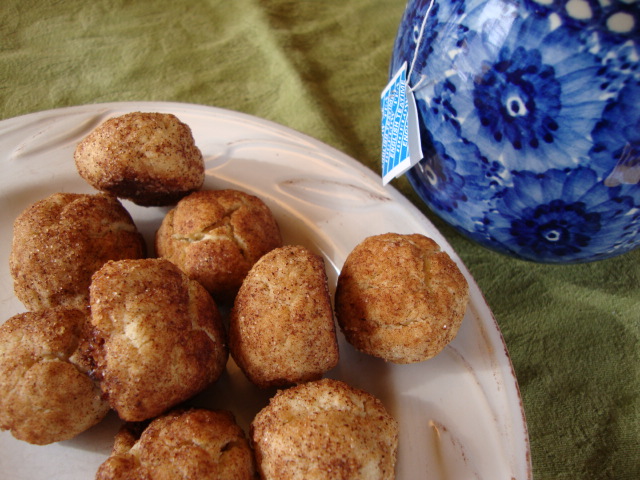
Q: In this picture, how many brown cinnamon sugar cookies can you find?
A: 9